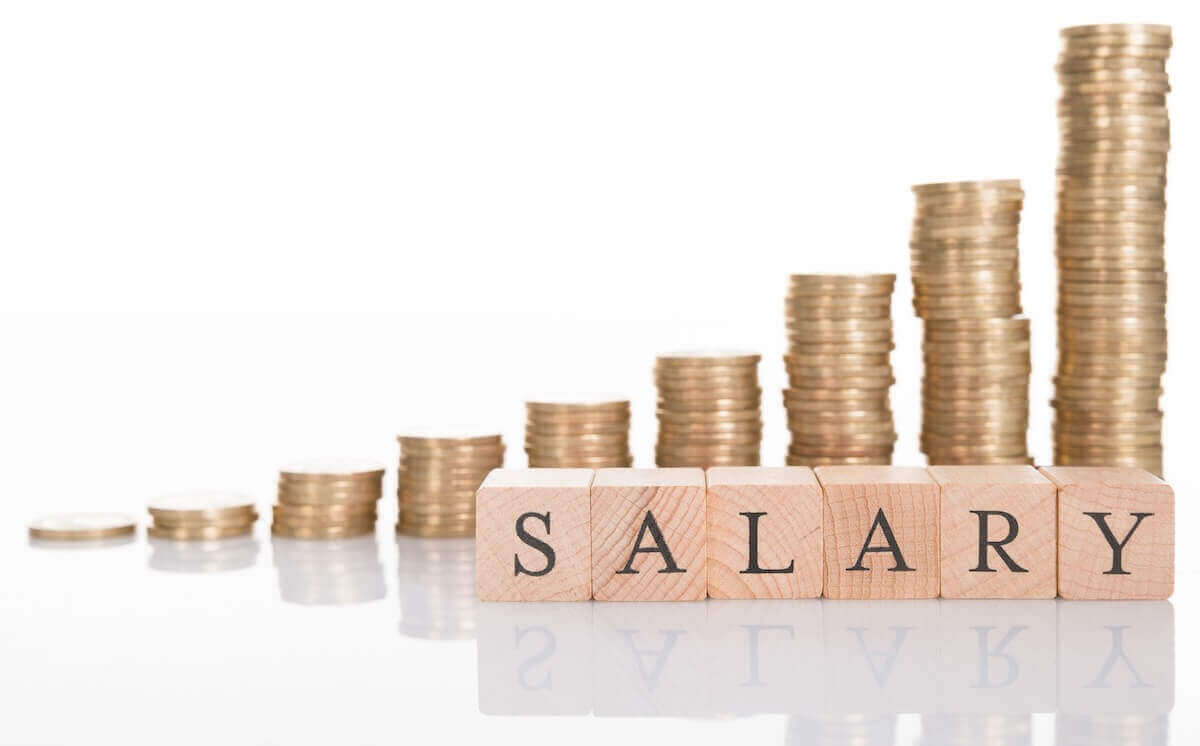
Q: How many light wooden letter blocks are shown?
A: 6